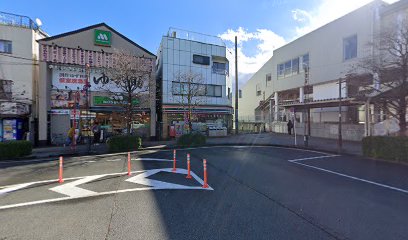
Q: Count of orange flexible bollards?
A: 5